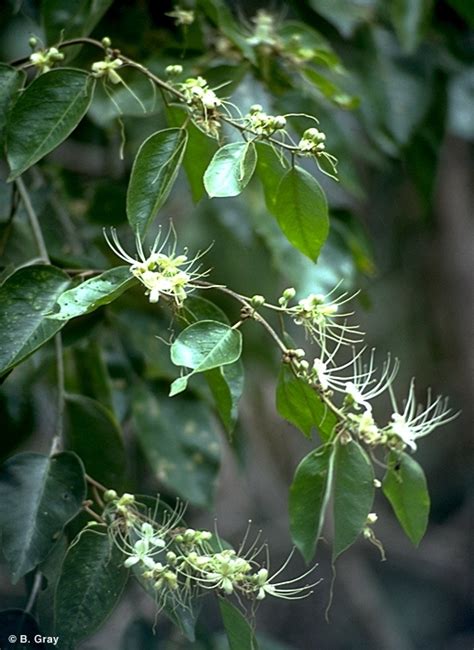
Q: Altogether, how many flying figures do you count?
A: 0